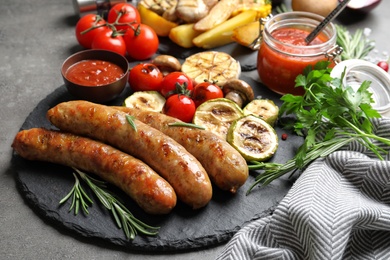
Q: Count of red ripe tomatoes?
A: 8